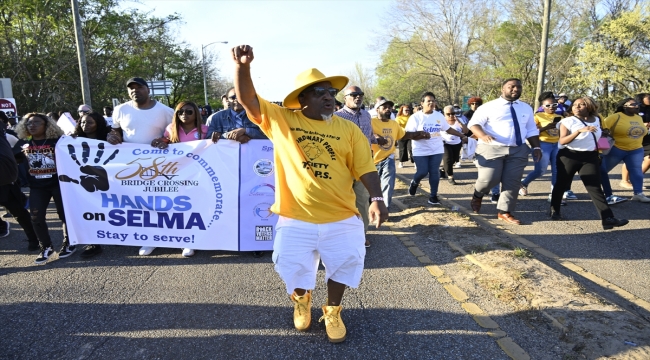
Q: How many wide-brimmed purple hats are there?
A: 0